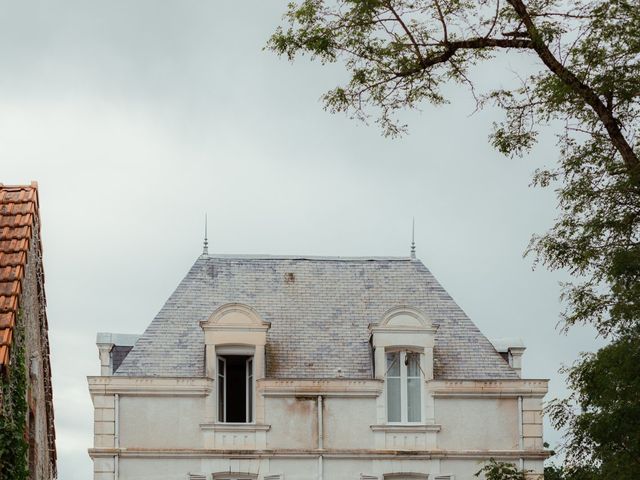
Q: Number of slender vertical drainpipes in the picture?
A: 3